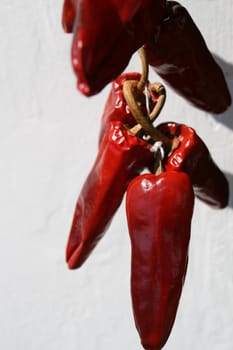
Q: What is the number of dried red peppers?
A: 7